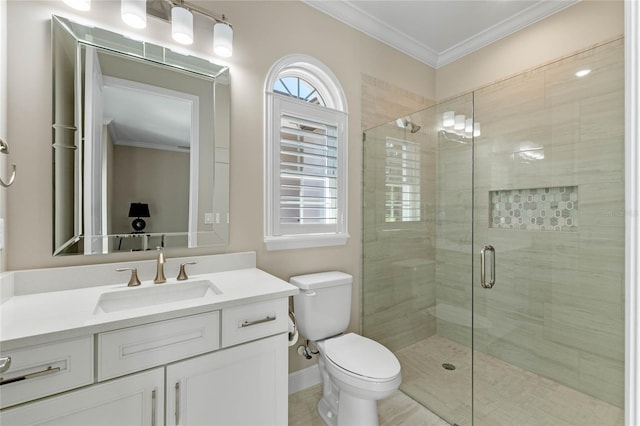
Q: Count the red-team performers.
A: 0